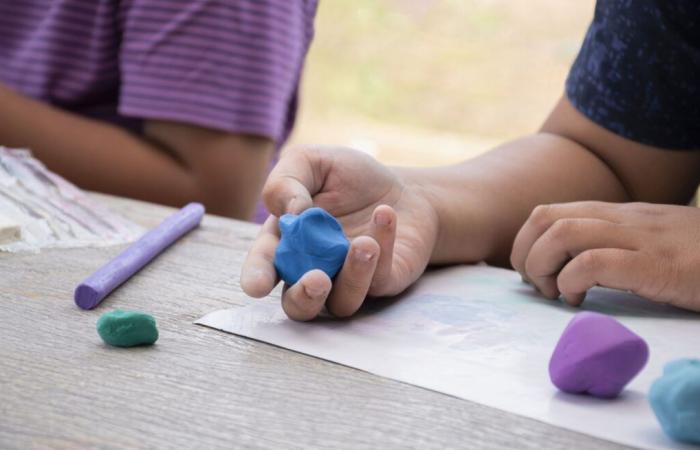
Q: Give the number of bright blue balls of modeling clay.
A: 1